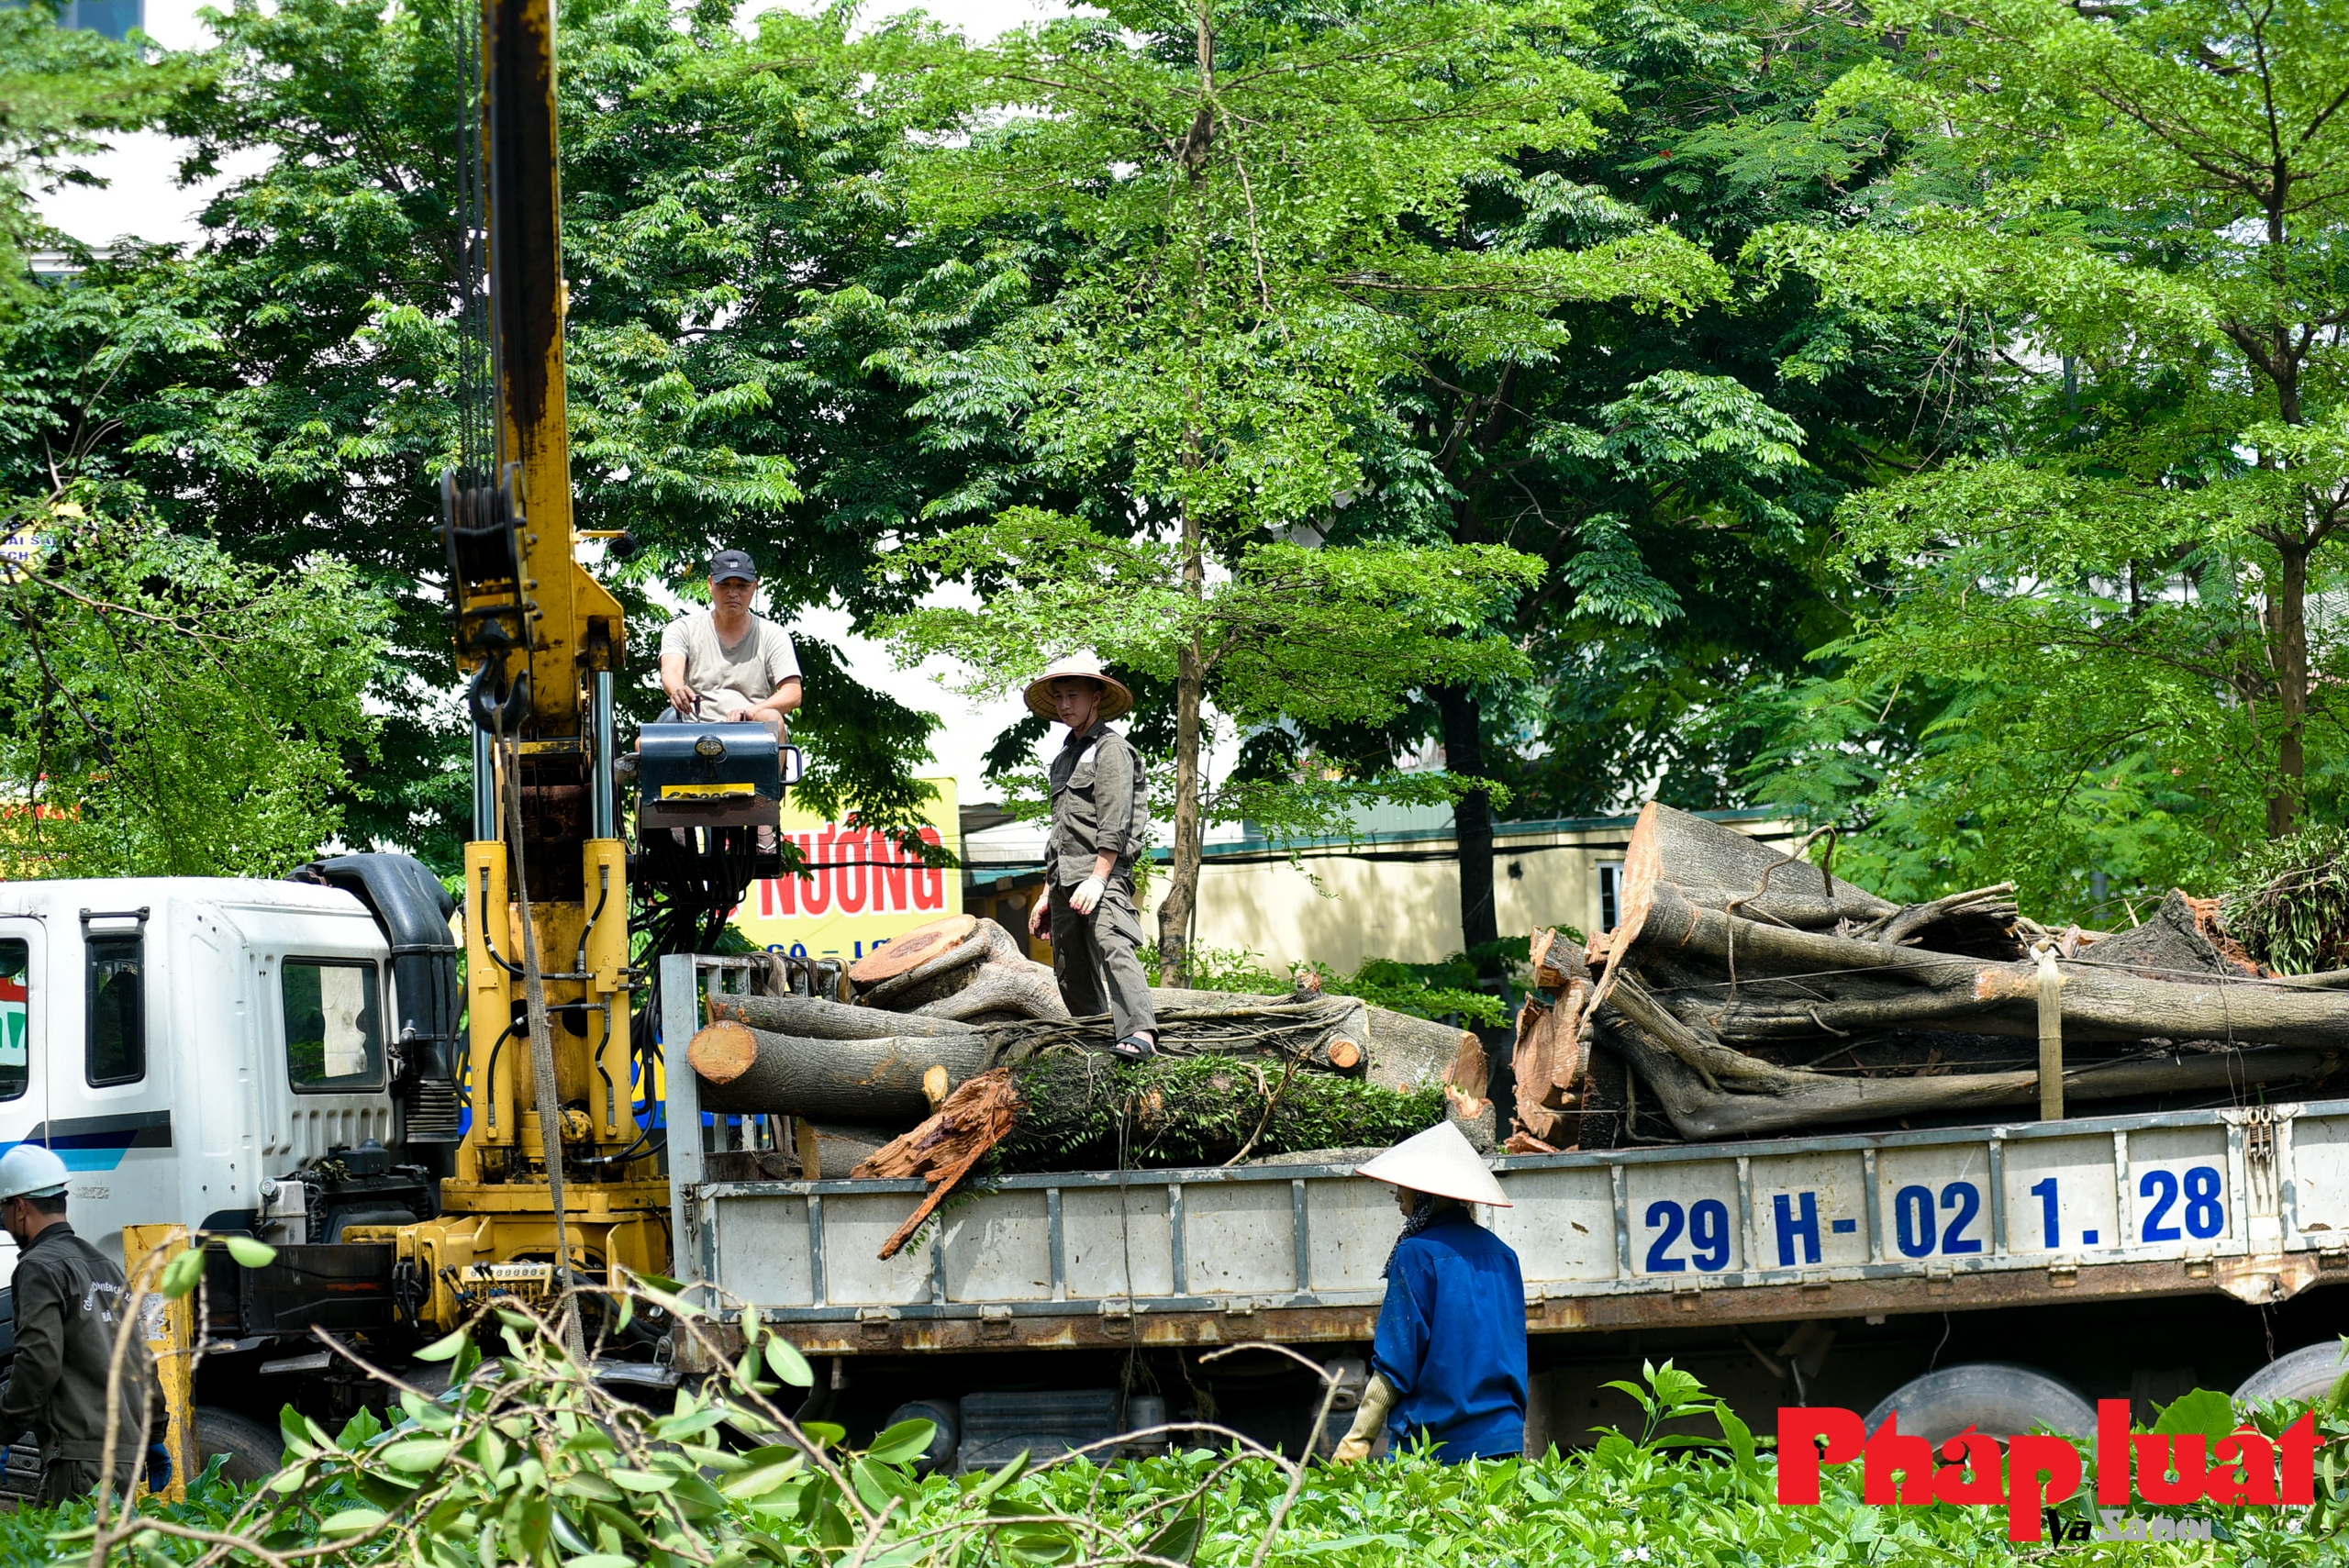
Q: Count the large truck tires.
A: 3